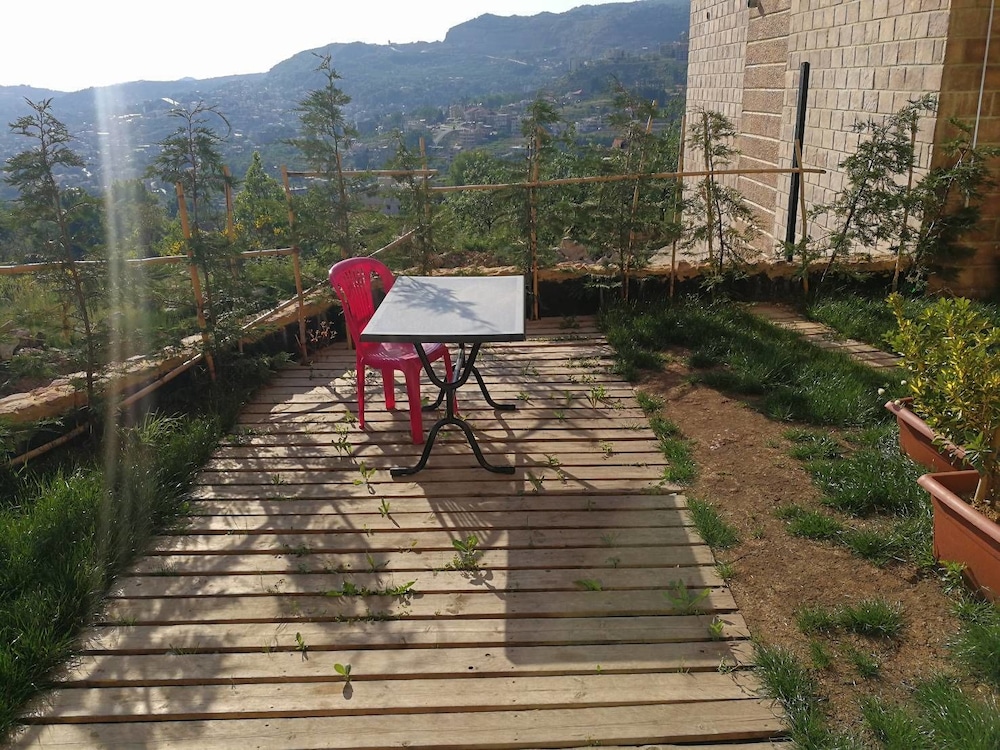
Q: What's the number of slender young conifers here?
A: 9